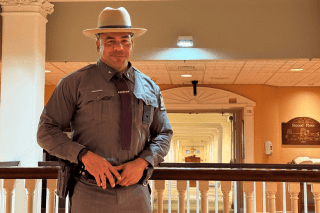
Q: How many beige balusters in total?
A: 11